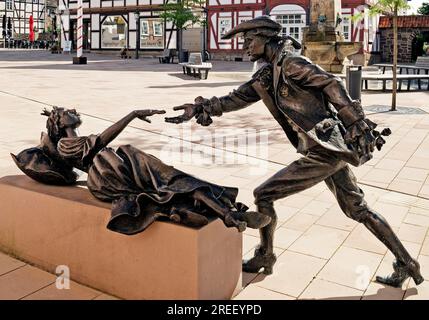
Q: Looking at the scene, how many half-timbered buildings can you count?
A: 3